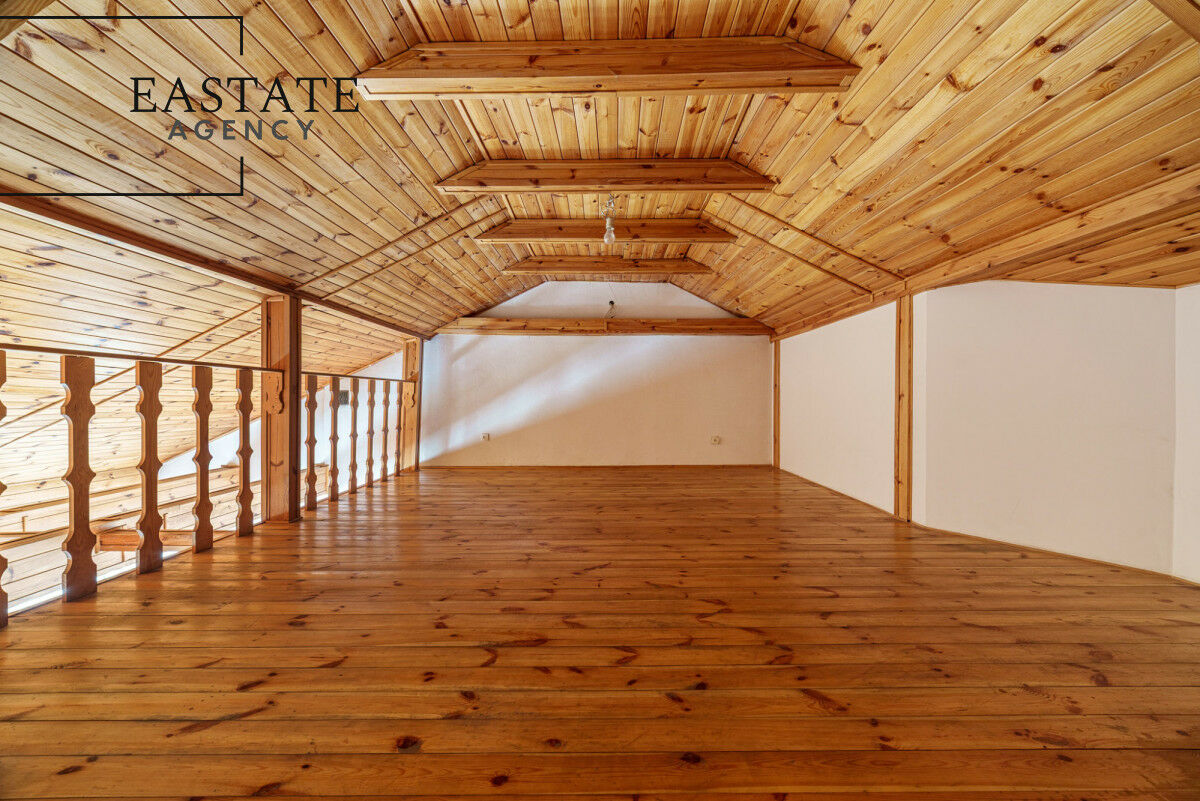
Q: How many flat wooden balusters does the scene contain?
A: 11